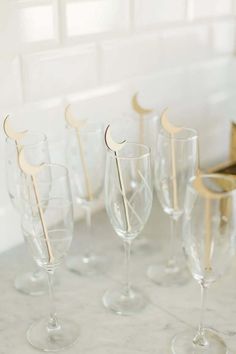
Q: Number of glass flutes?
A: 7